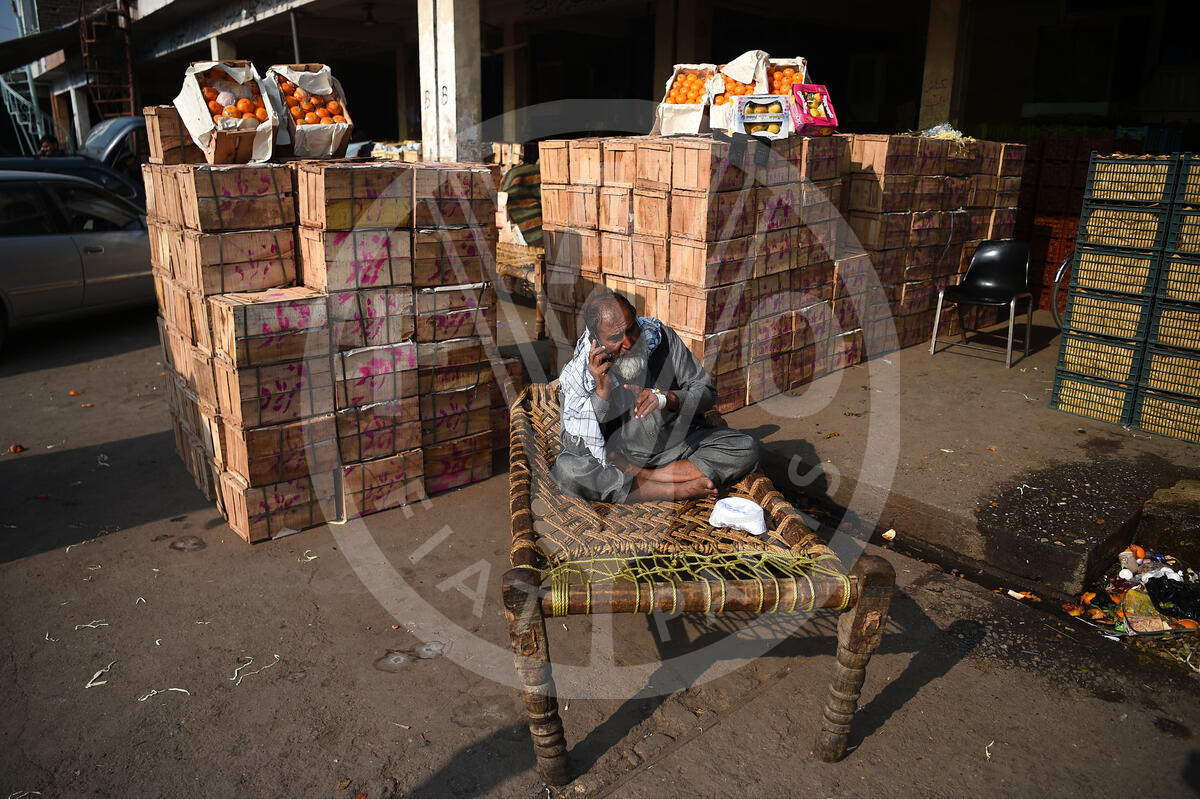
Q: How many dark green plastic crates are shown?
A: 12